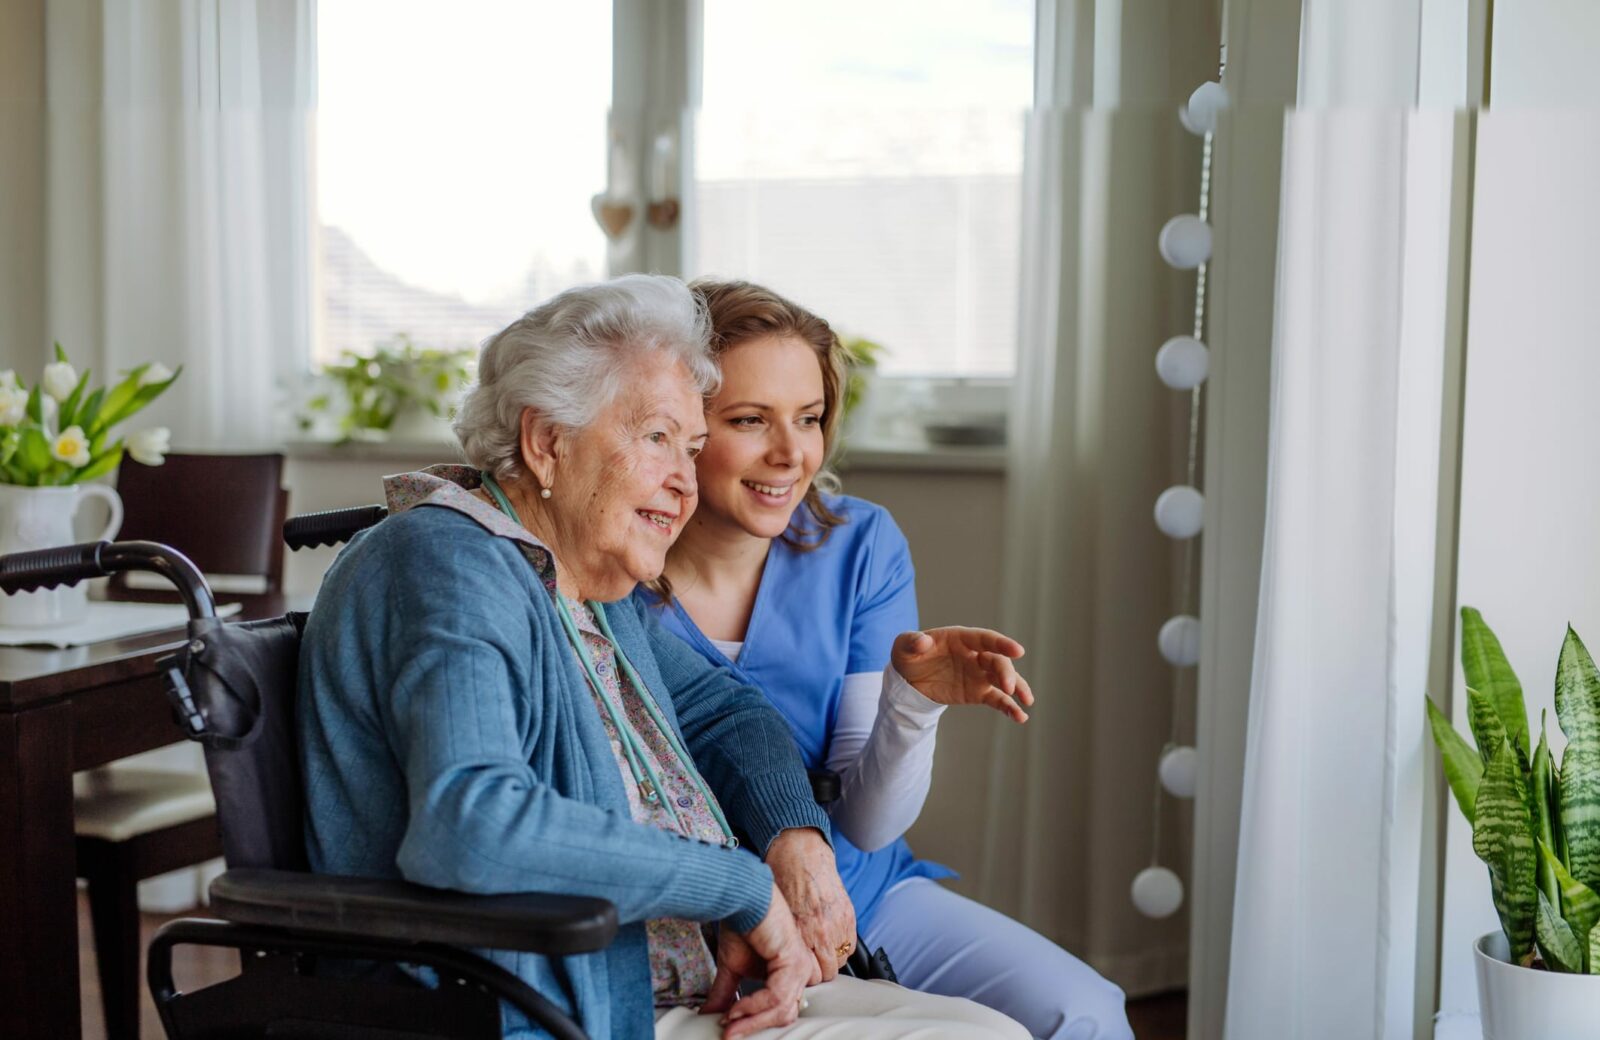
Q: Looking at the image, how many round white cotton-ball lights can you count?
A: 7